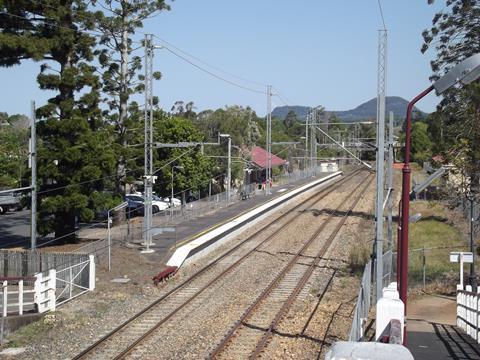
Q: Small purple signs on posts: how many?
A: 0